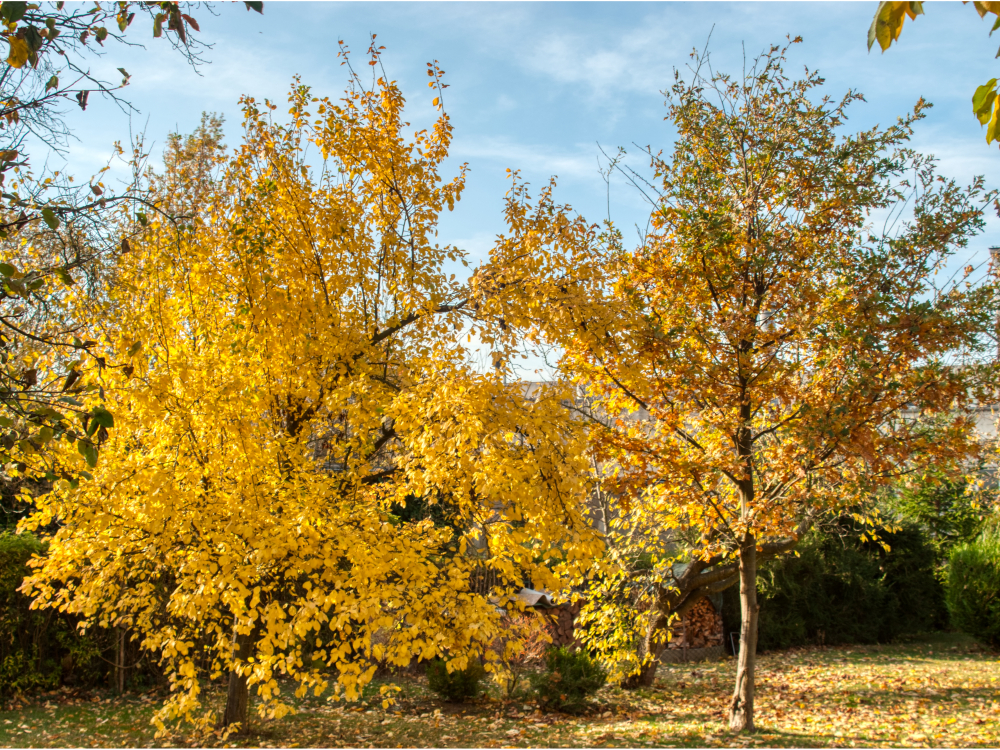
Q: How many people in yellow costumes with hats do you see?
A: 0